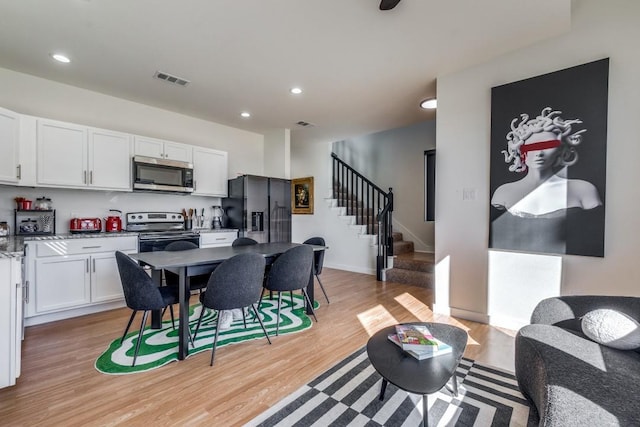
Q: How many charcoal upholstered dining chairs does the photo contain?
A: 6